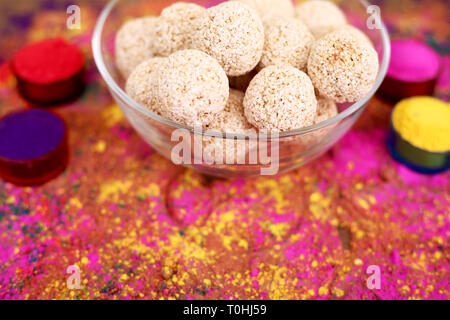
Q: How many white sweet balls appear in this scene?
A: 13